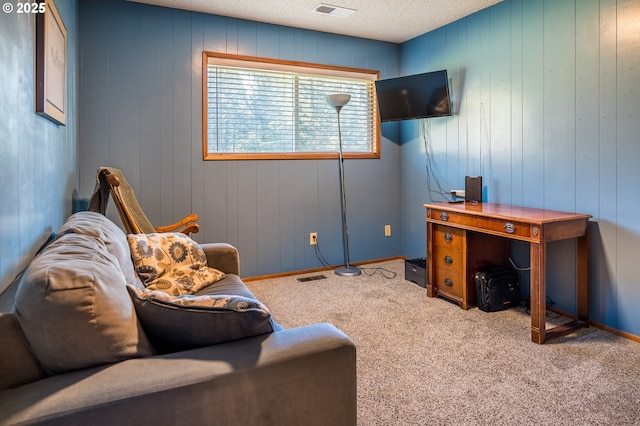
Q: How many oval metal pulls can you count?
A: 5